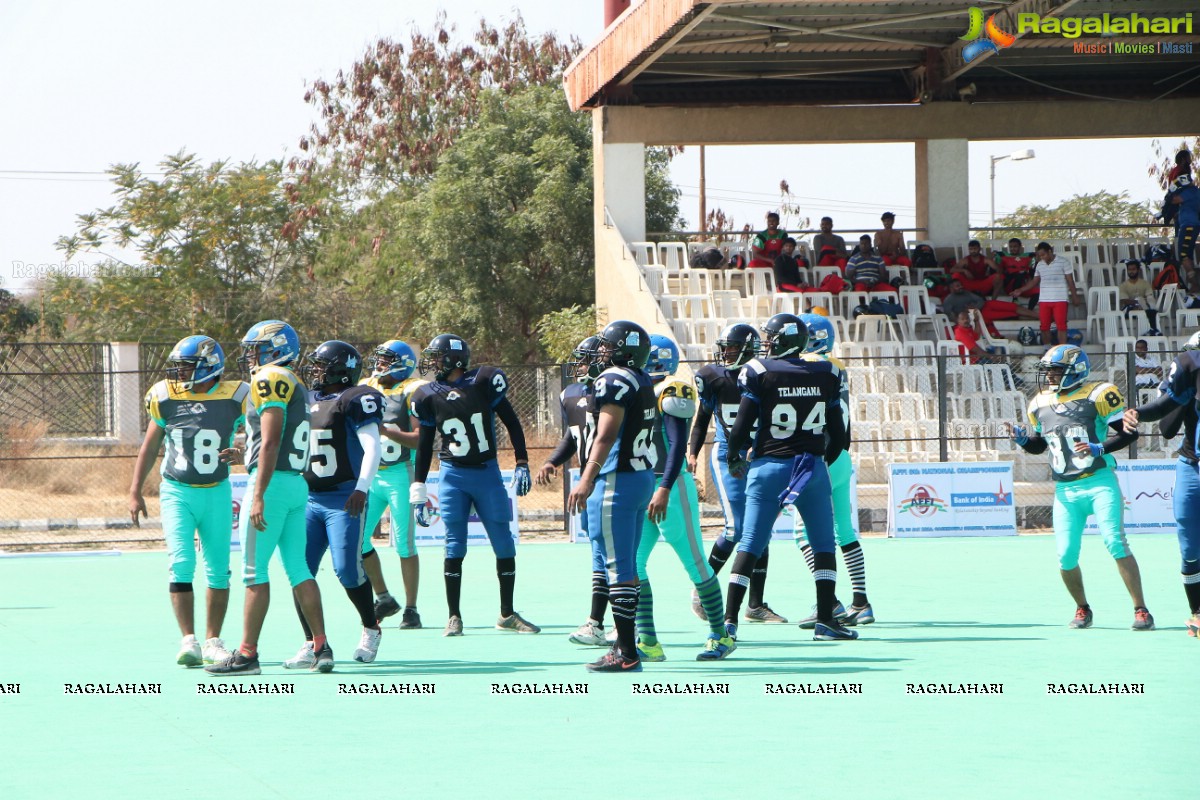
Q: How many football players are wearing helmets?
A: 13